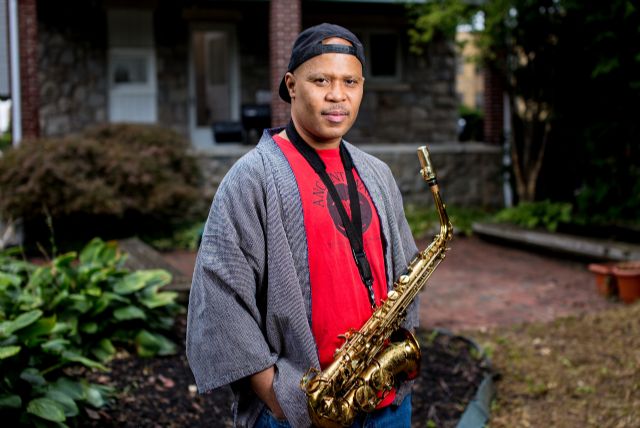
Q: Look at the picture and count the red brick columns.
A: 3